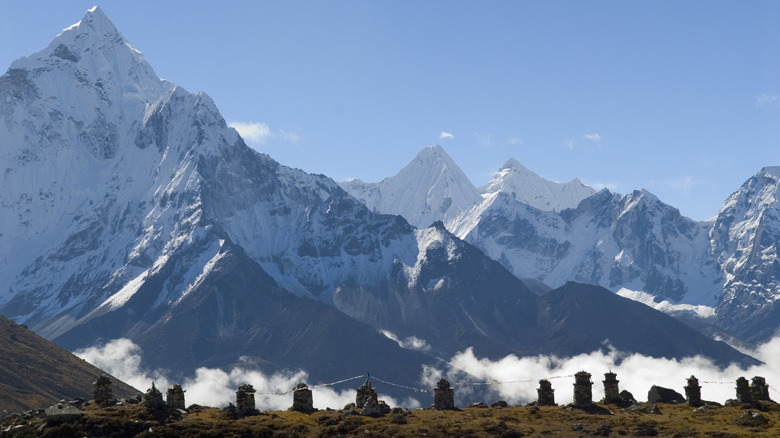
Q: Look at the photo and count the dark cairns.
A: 13